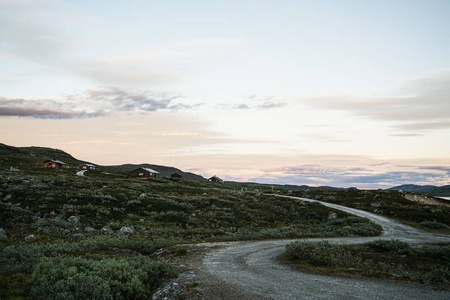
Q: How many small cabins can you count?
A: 5